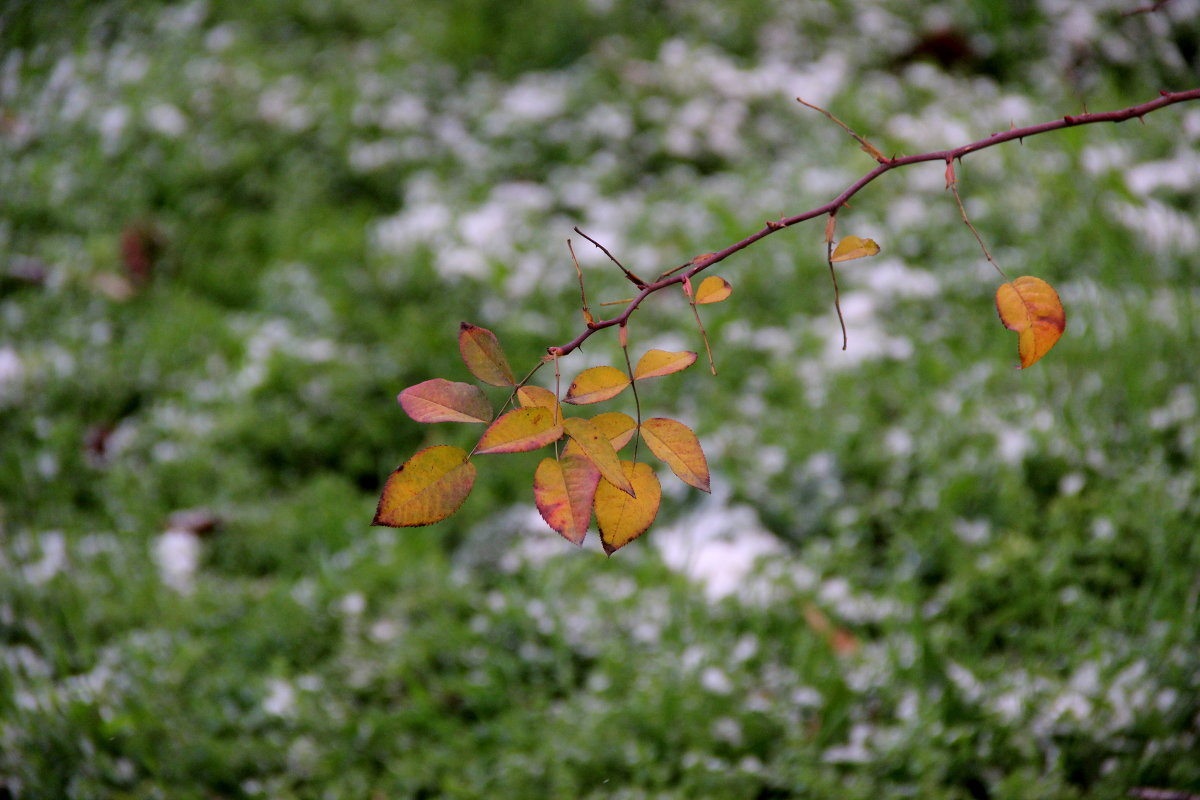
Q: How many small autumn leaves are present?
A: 15